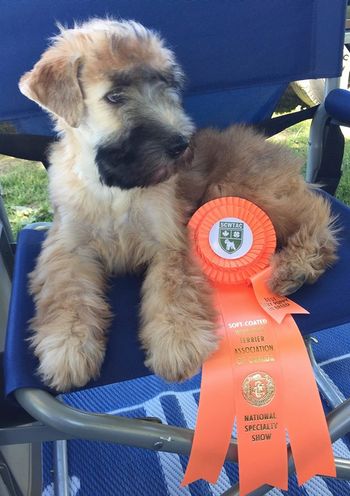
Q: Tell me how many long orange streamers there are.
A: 3